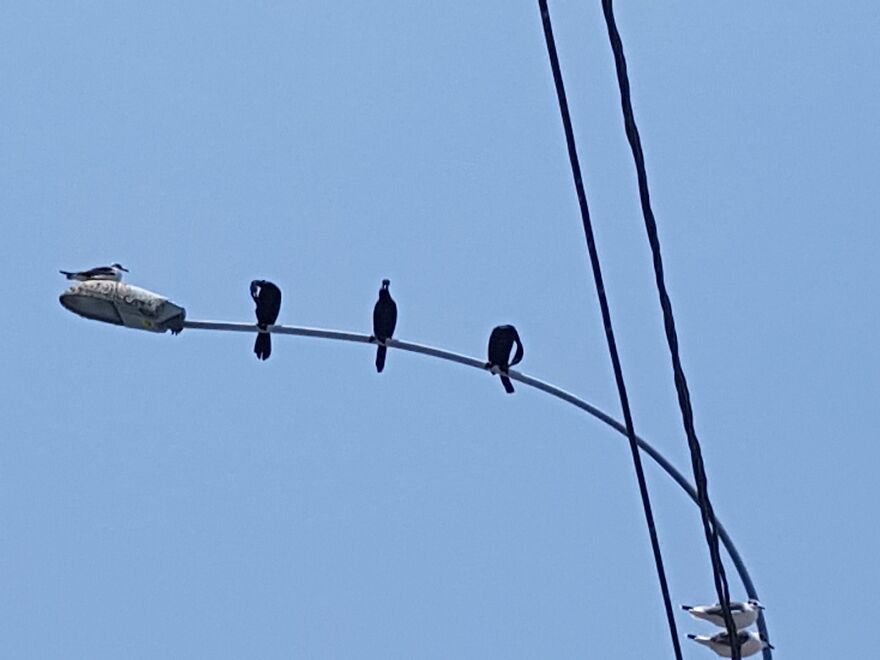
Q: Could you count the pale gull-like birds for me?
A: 3